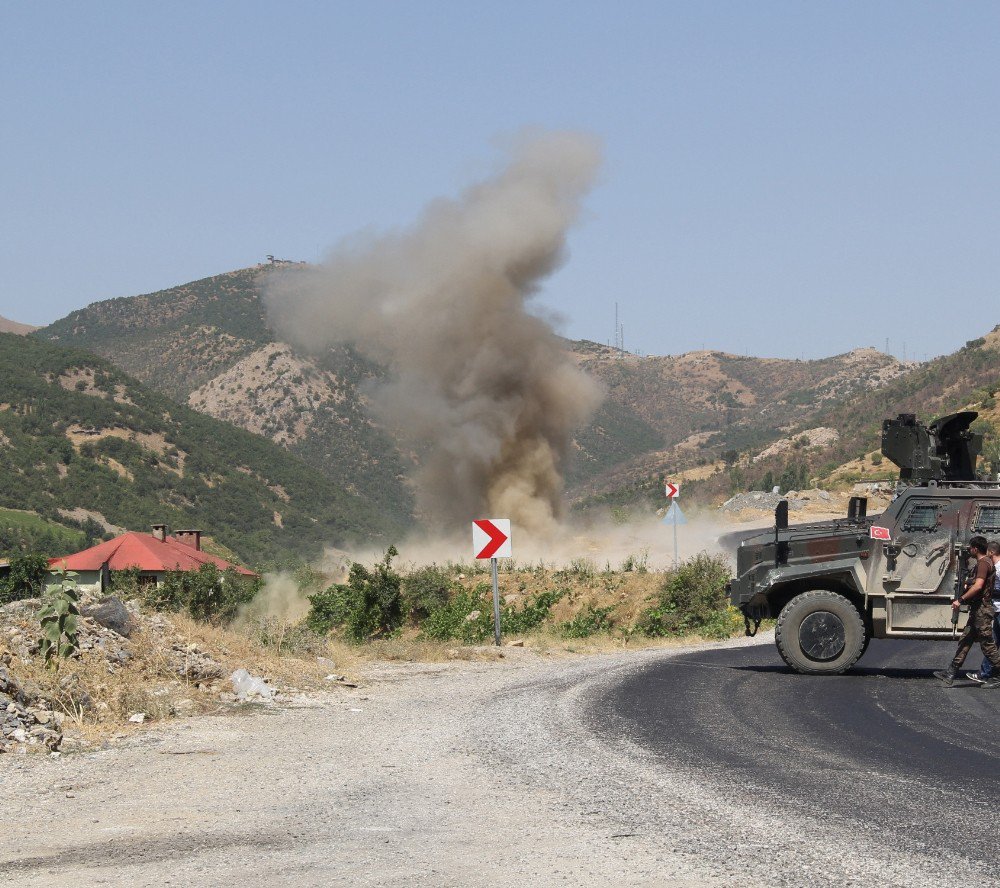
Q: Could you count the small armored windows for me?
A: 2